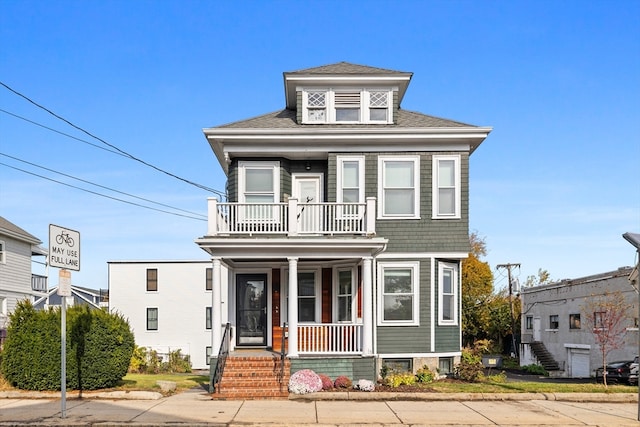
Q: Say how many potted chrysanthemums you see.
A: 4